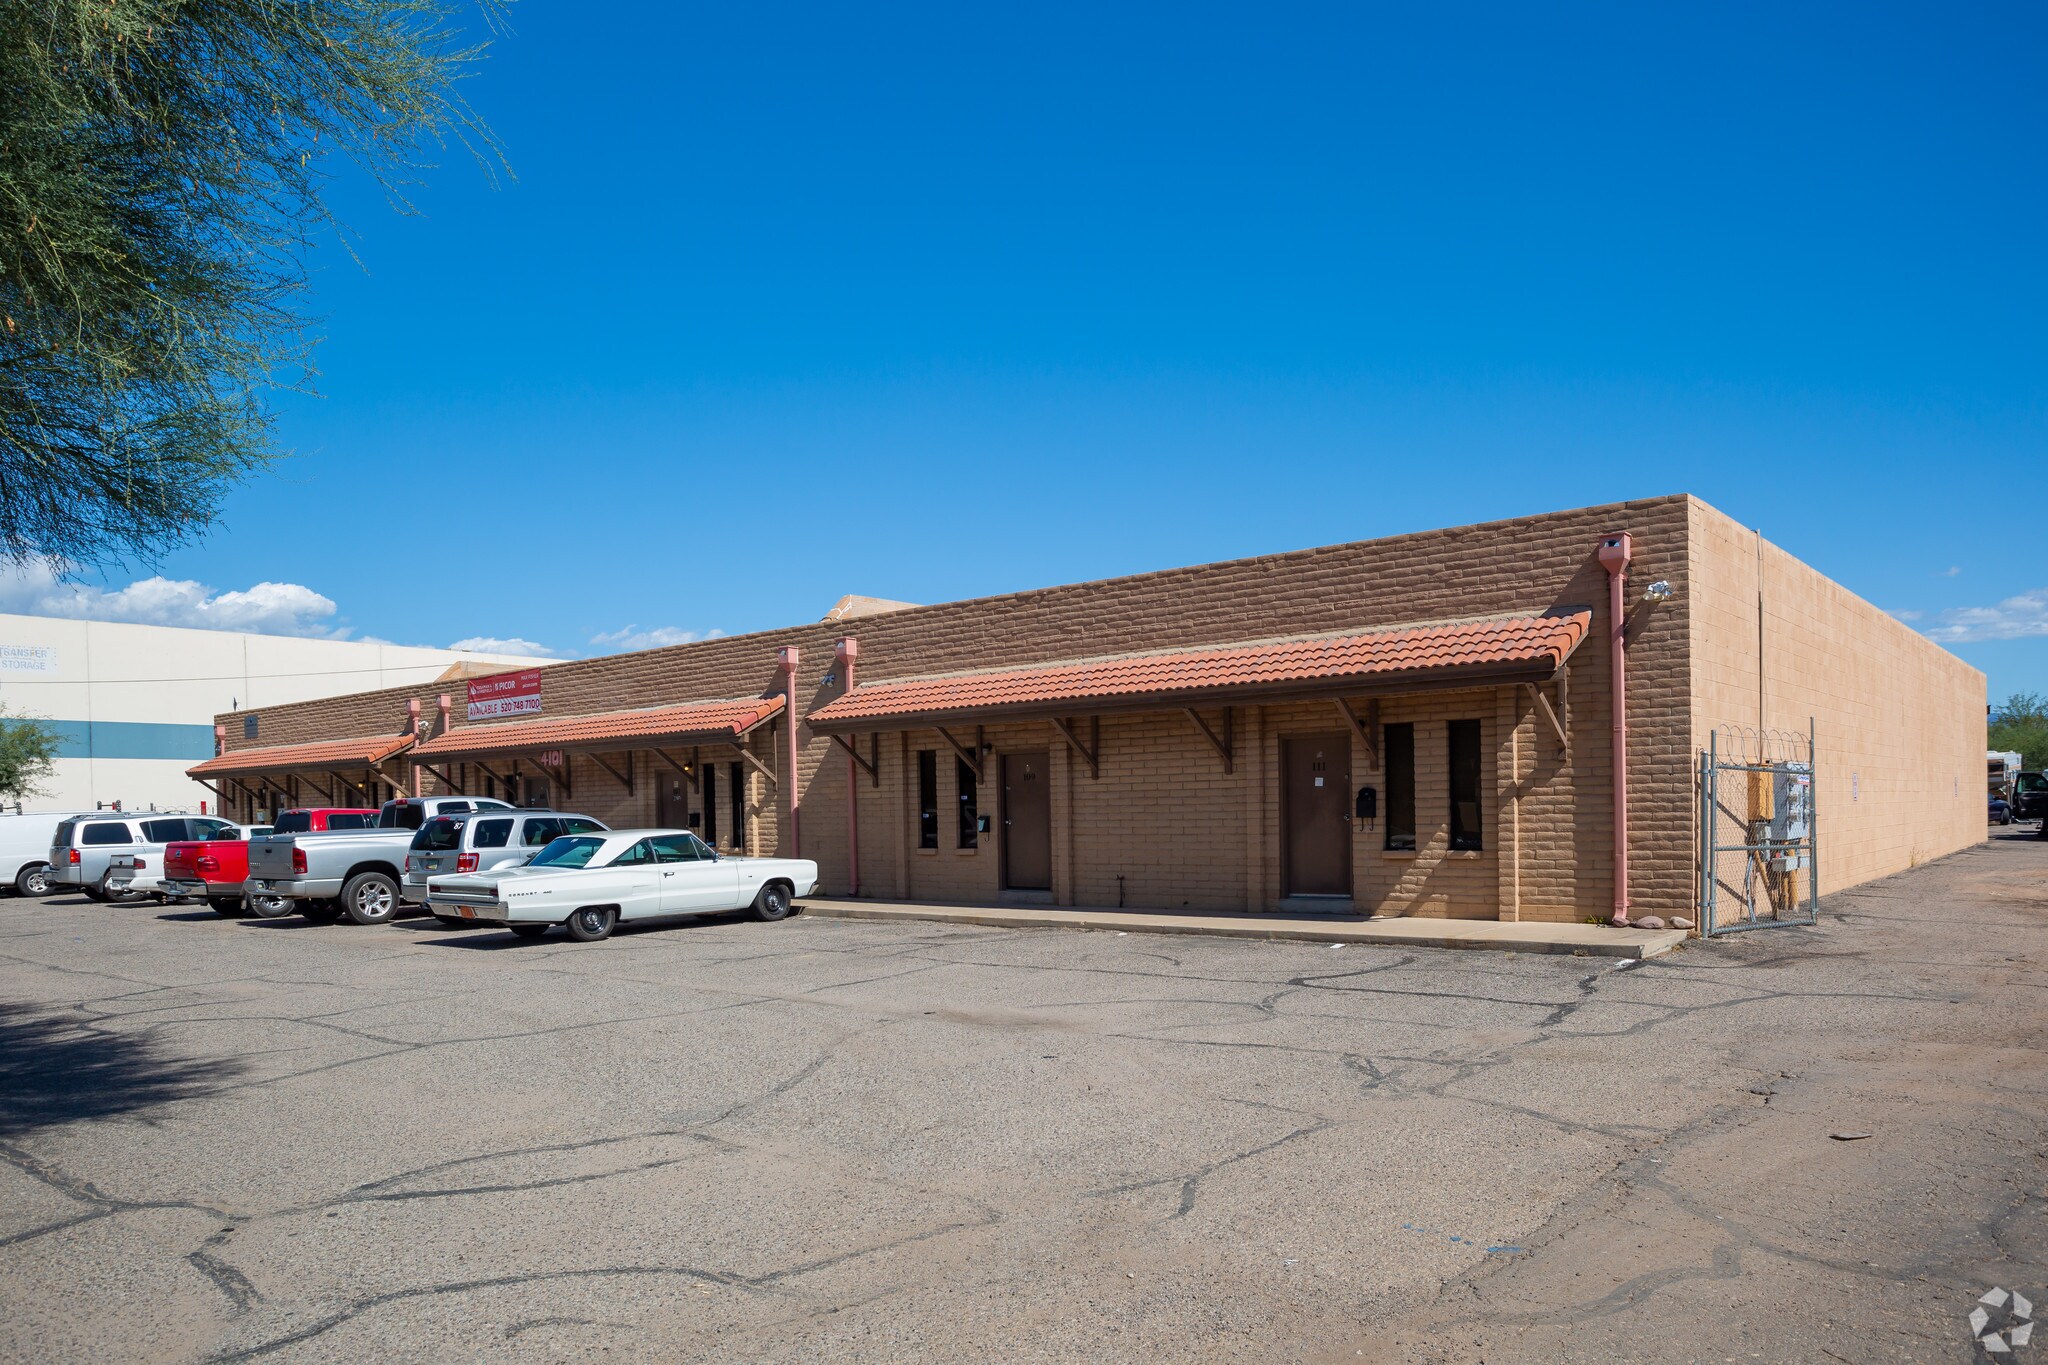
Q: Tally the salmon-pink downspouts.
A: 6